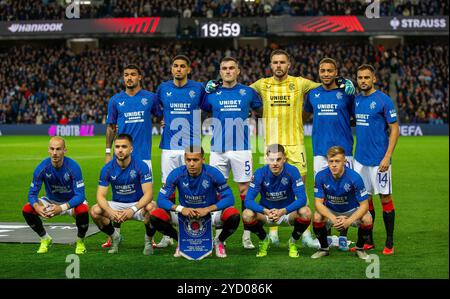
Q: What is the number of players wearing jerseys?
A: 11